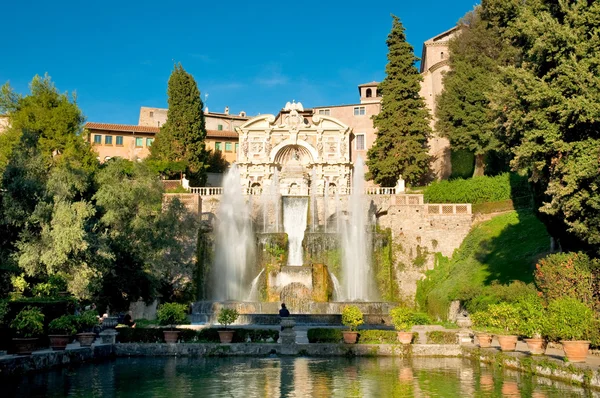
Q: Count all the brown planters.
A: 11